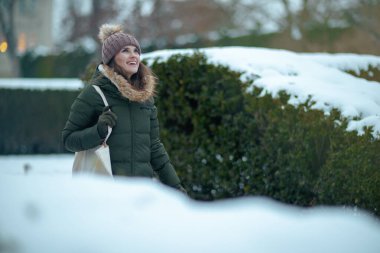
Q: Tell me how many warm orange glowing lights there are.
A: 2